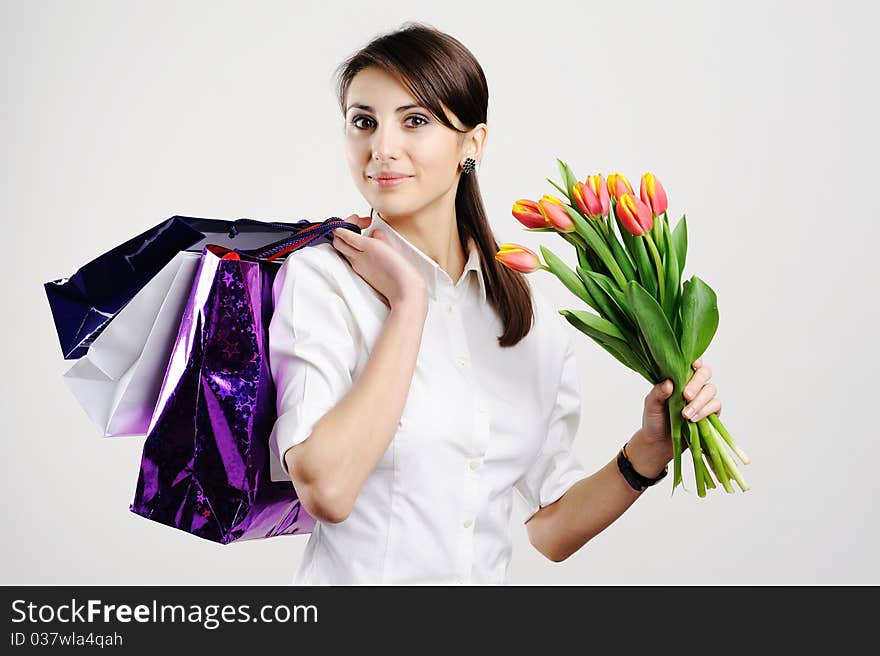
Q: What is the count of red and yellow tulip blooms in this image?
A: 8